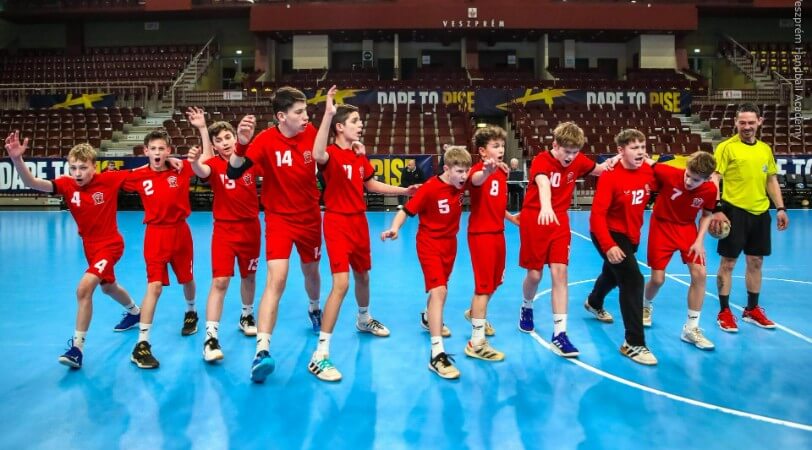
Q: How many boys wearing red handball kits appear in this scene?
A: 10